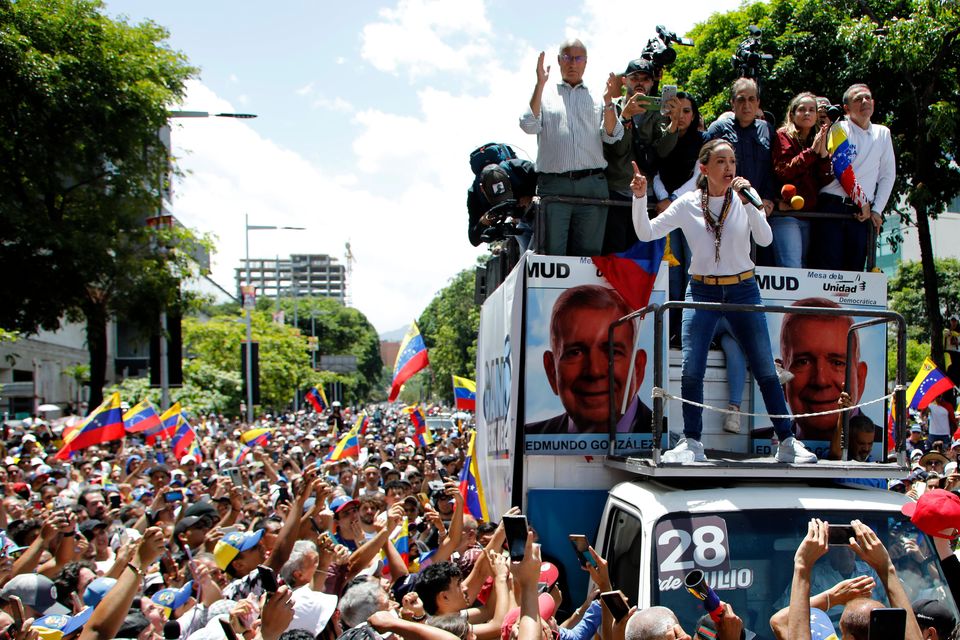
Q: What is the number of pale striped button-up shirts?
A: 1